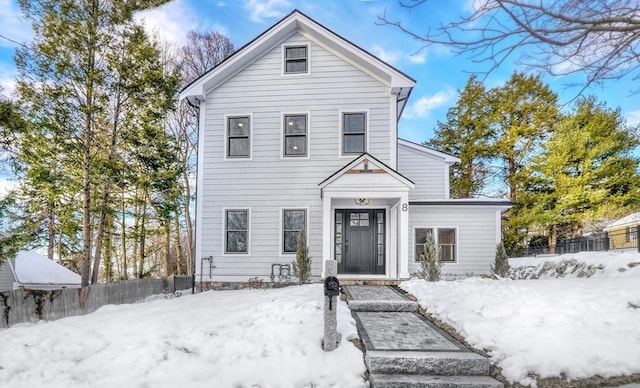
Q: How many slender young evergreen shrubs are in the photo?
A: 3